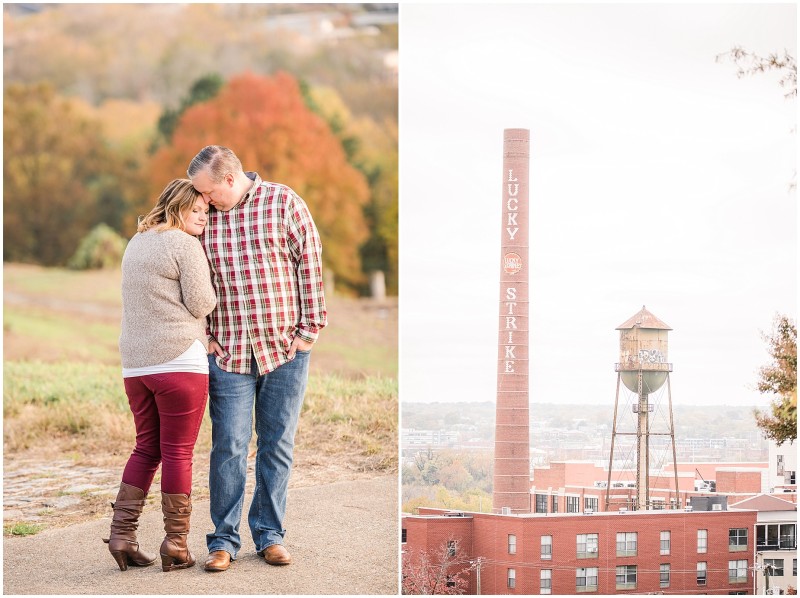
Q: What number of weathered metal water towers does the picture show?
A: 1